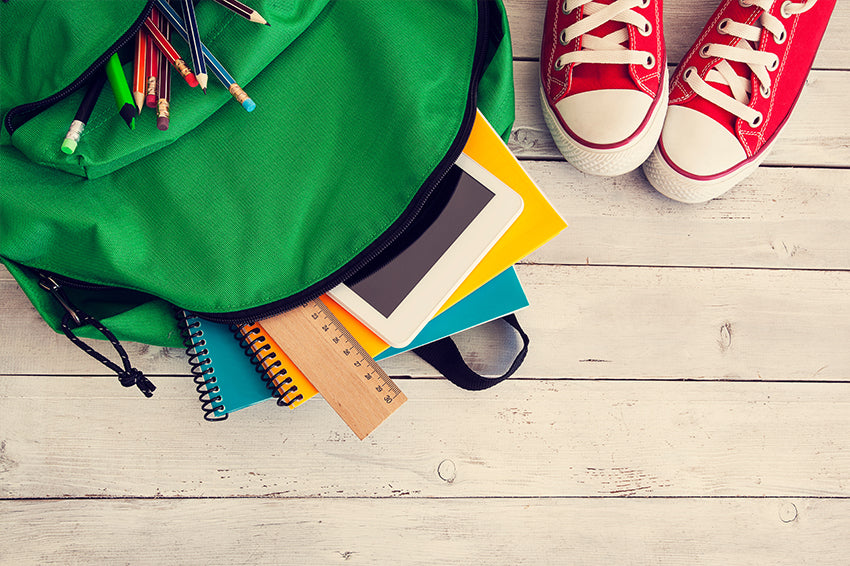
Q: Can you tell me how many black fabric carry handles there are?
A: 1